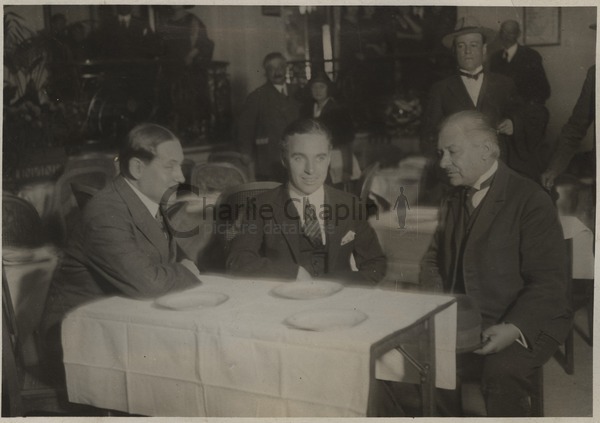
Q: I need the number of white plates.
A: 3